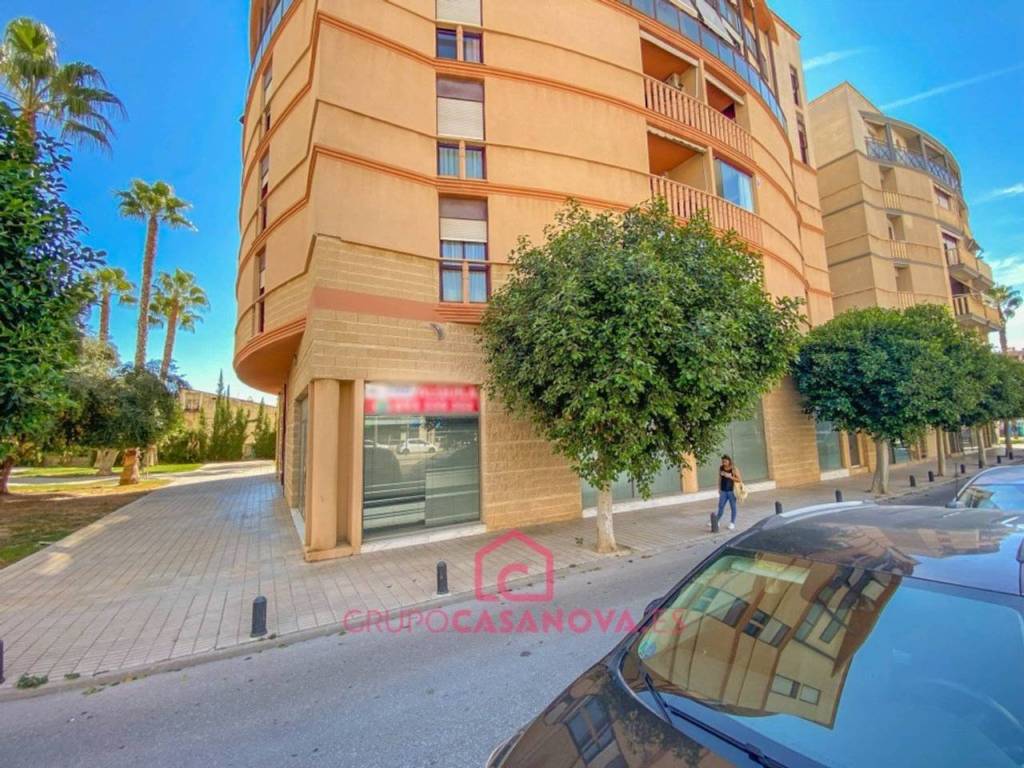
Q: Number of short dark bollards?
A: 12